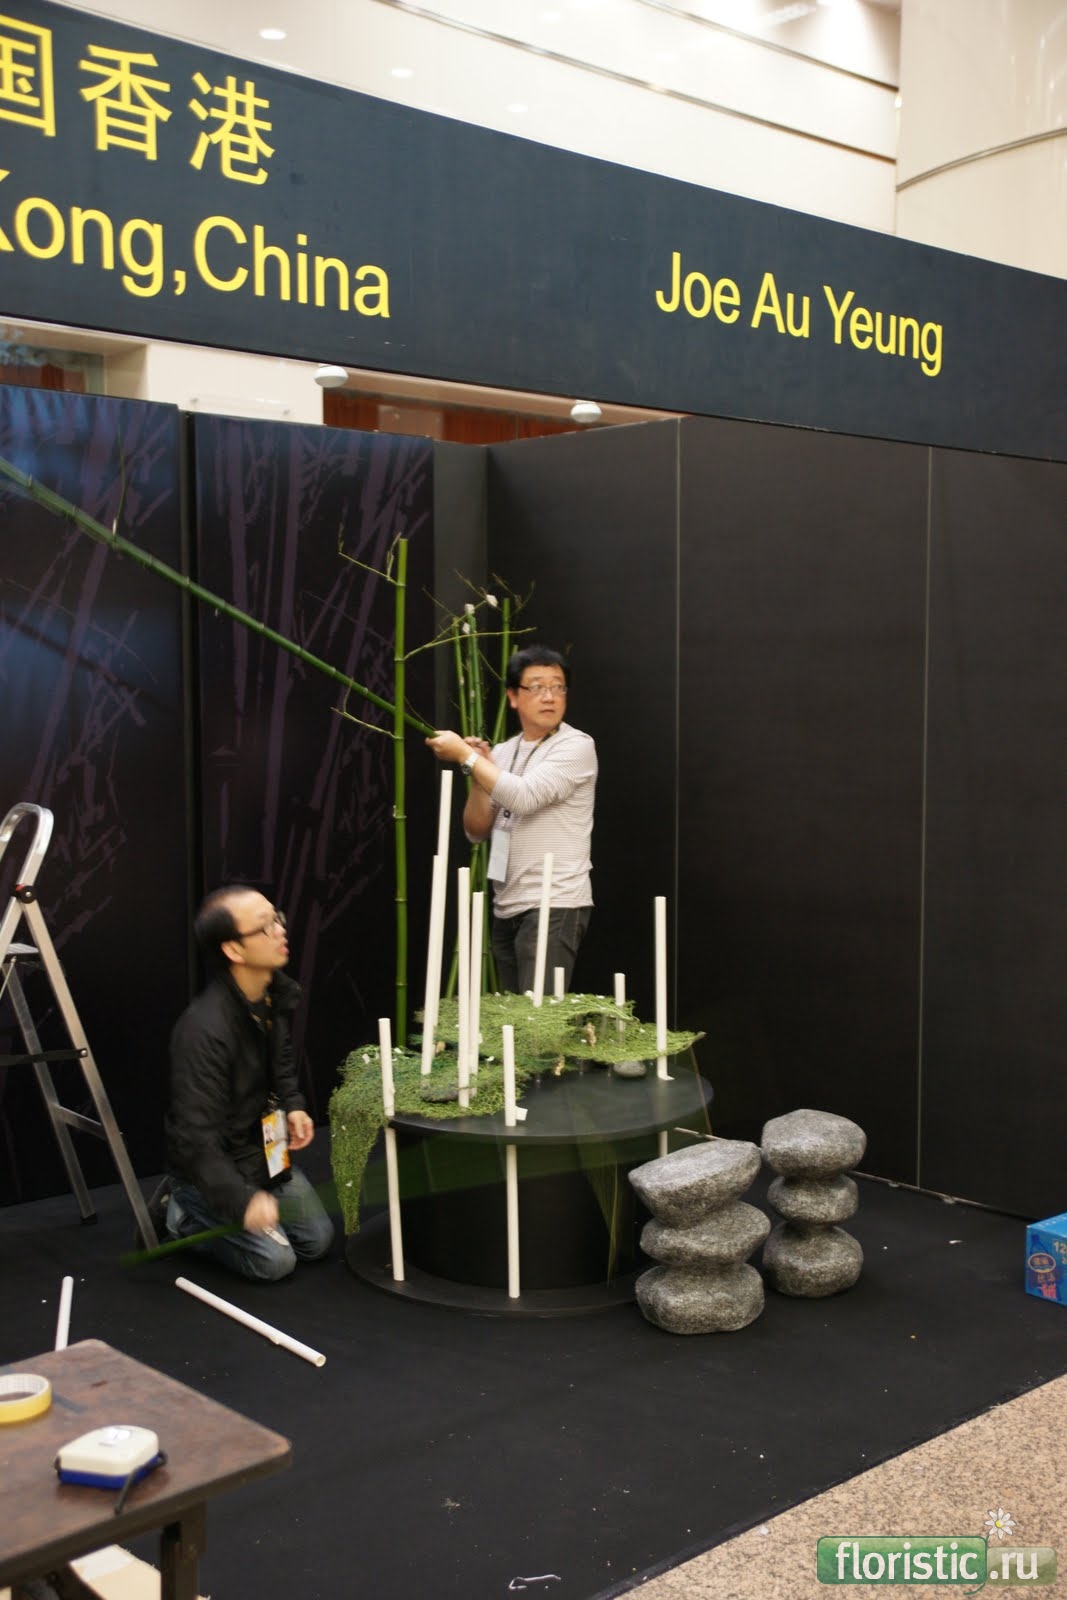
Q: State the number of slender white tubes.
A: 12